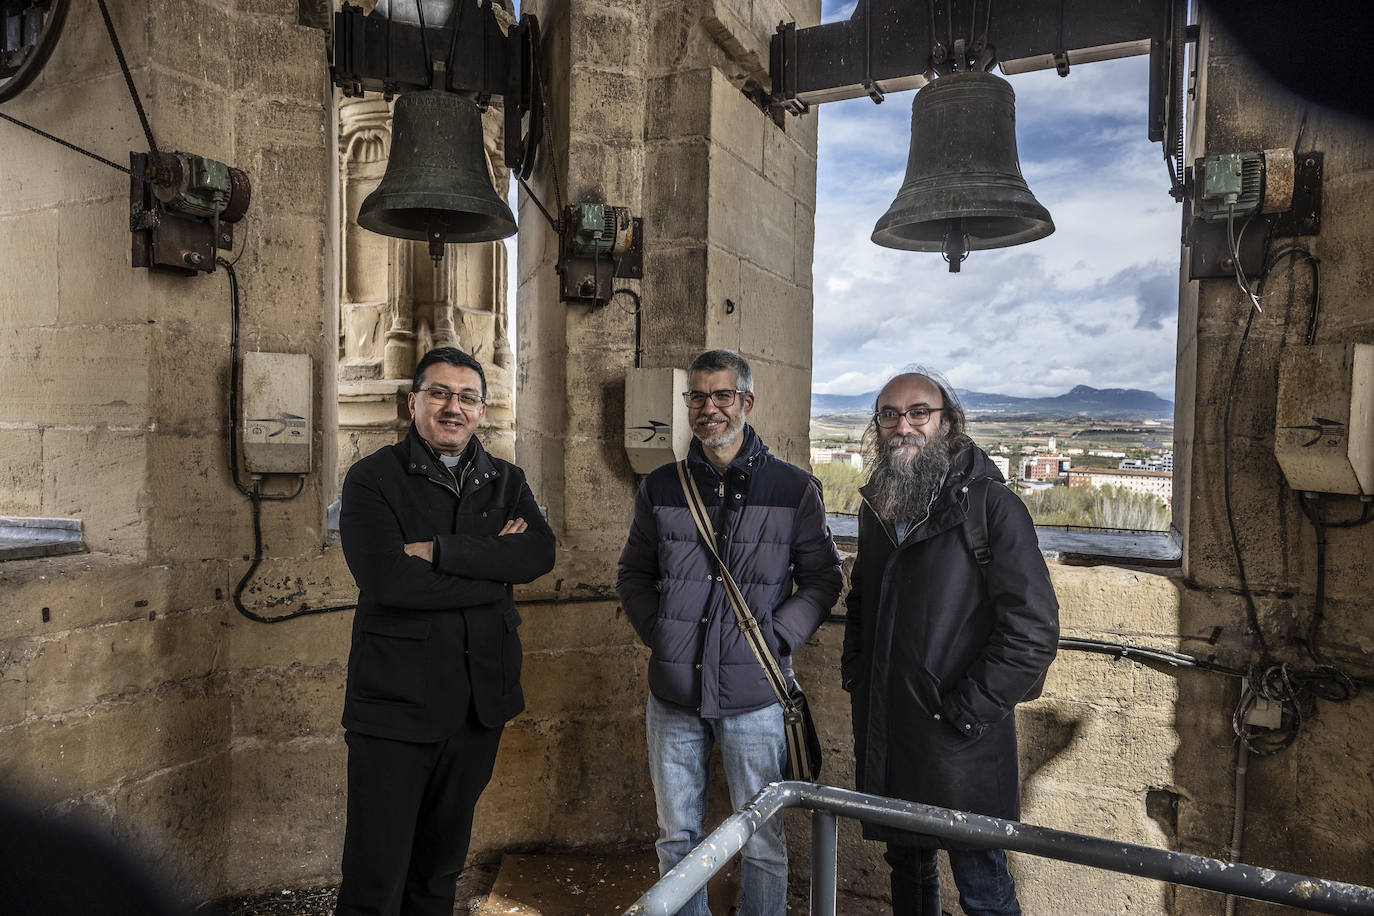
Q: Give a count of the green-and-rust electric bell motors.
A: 3